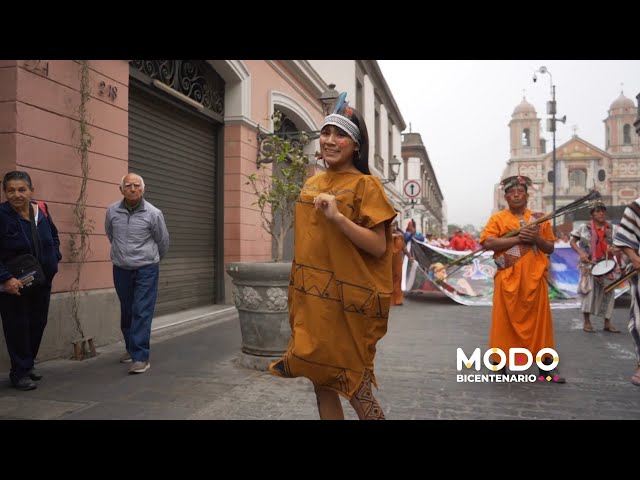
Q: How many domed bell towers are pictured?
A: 2